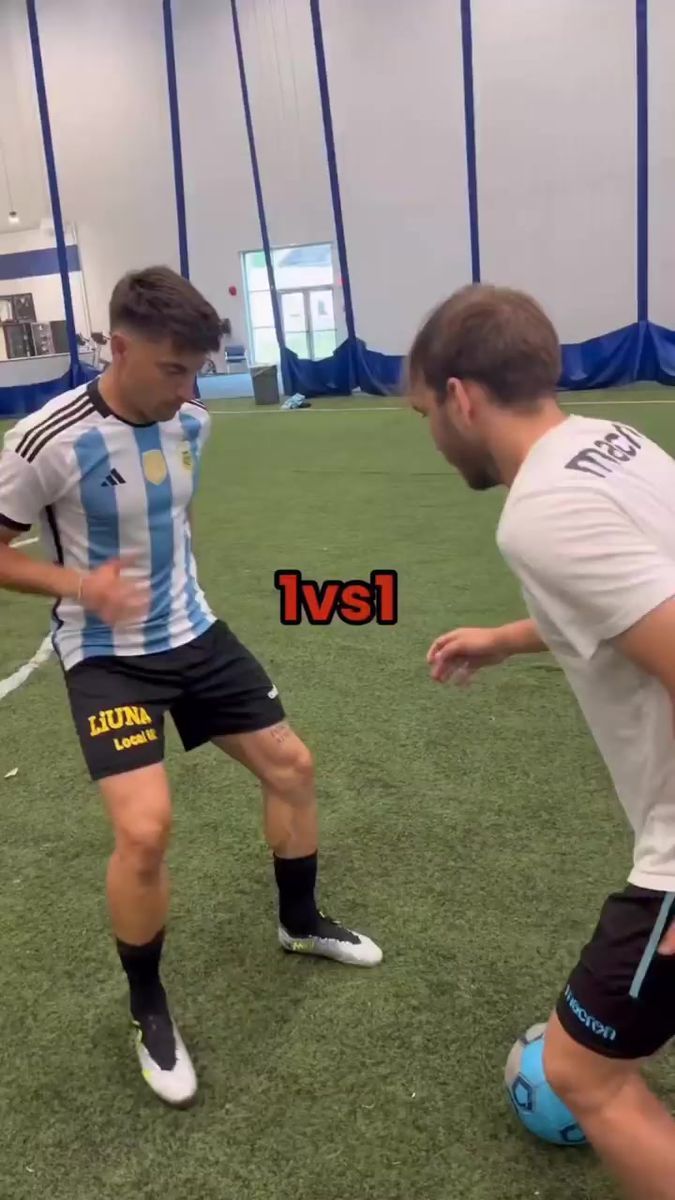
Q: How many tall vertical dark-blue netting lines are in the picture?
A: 6